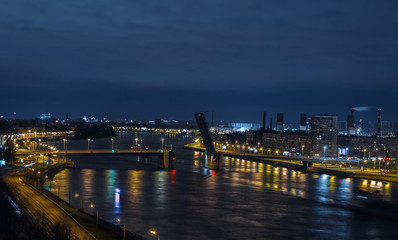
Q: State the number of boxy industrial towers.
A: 3